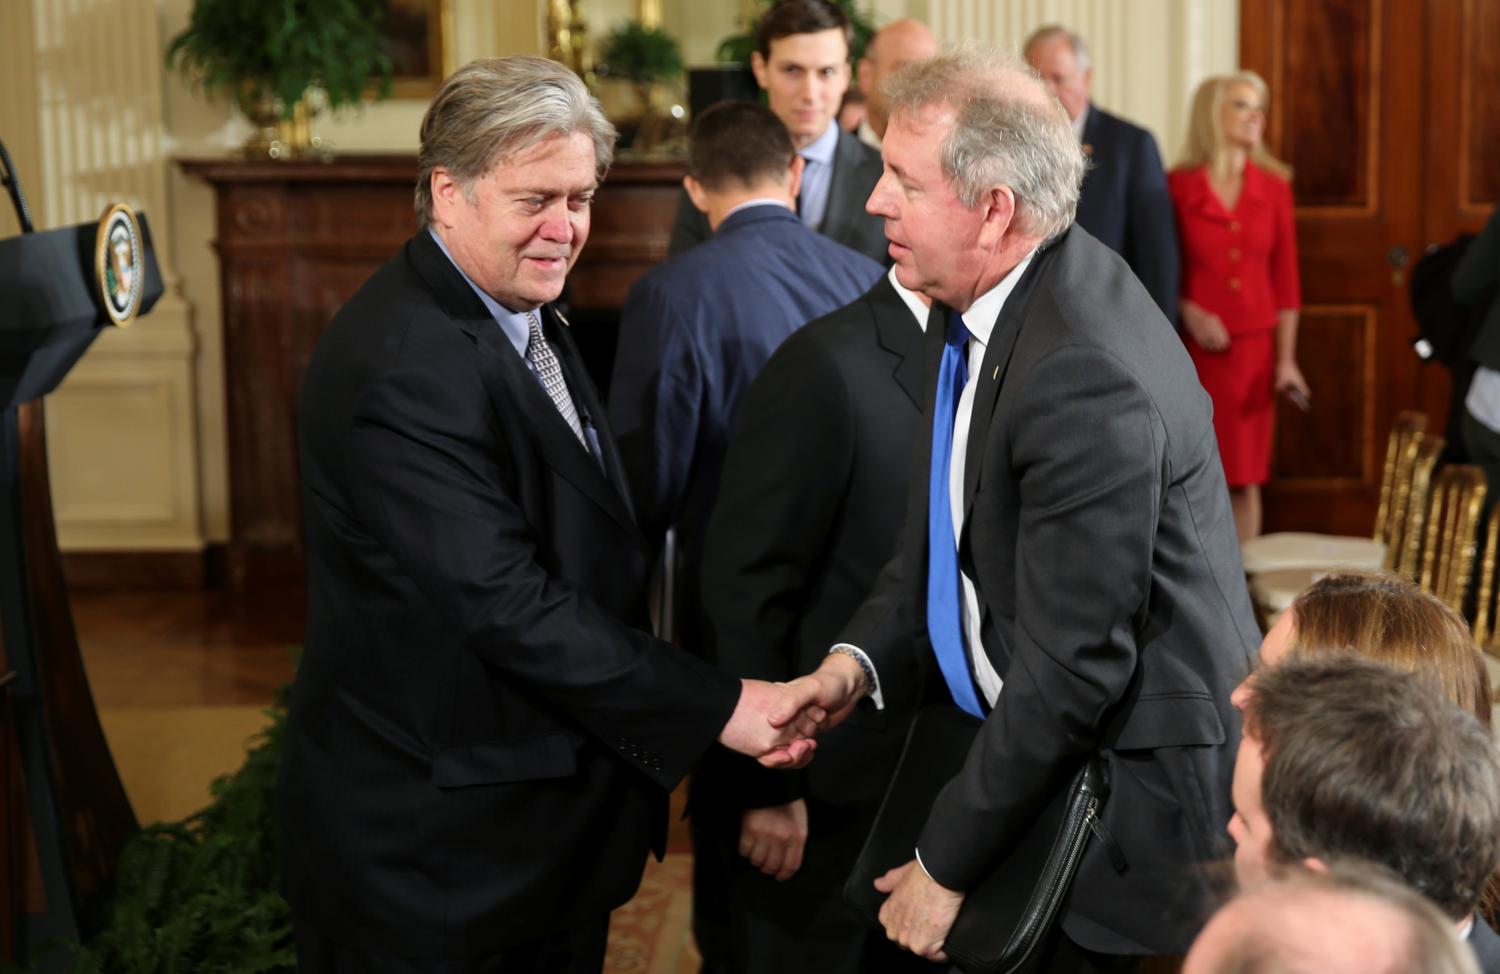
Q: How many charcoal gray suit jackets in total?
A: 2